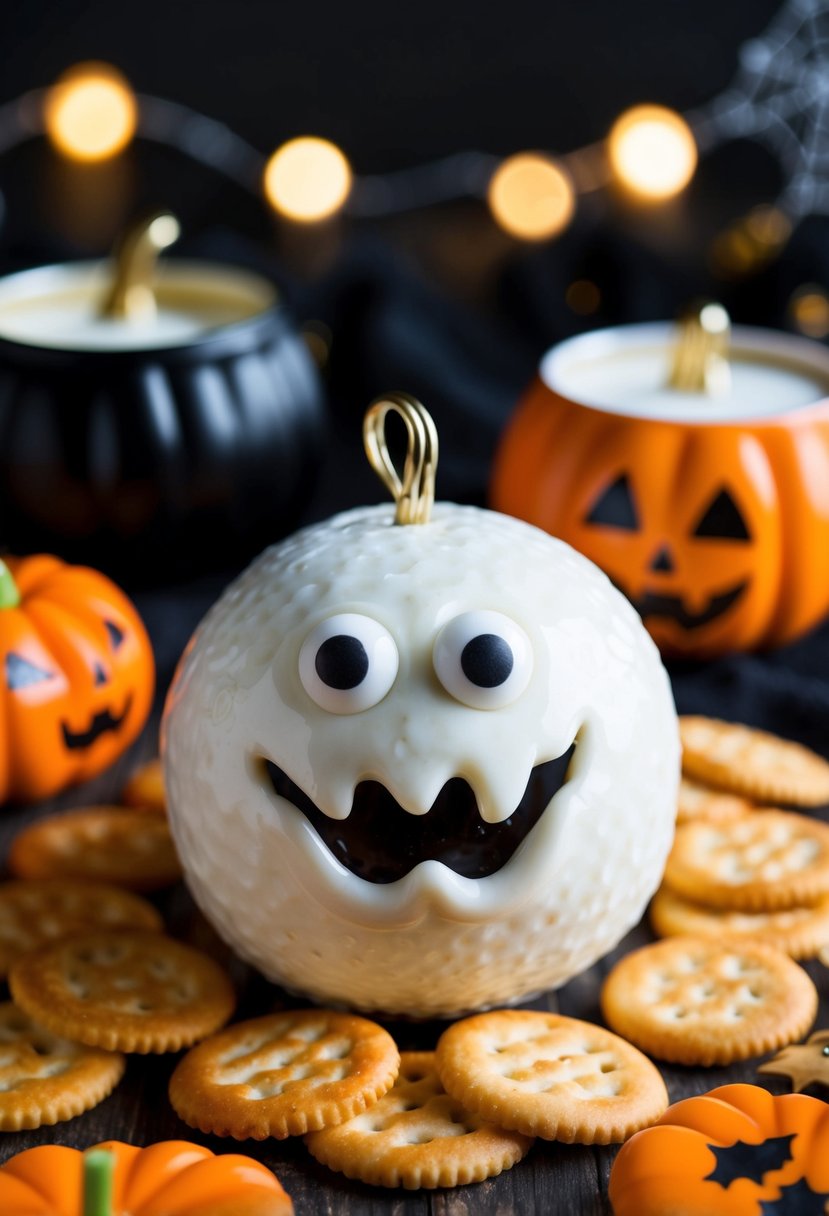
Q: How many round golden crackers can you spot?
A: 13